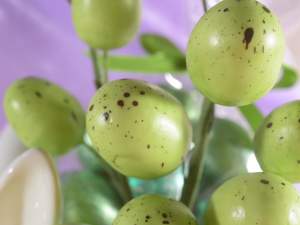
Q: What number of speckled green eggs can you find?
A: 7